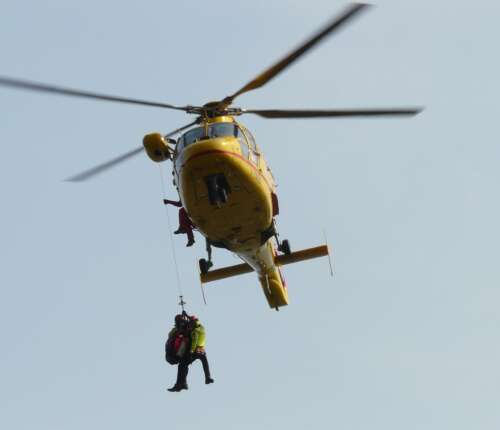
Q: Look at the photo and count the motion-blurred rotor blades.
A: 4